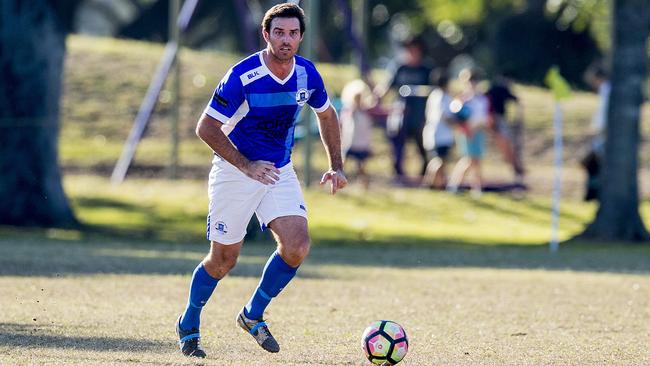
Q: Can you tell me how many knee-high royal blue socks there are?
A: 2